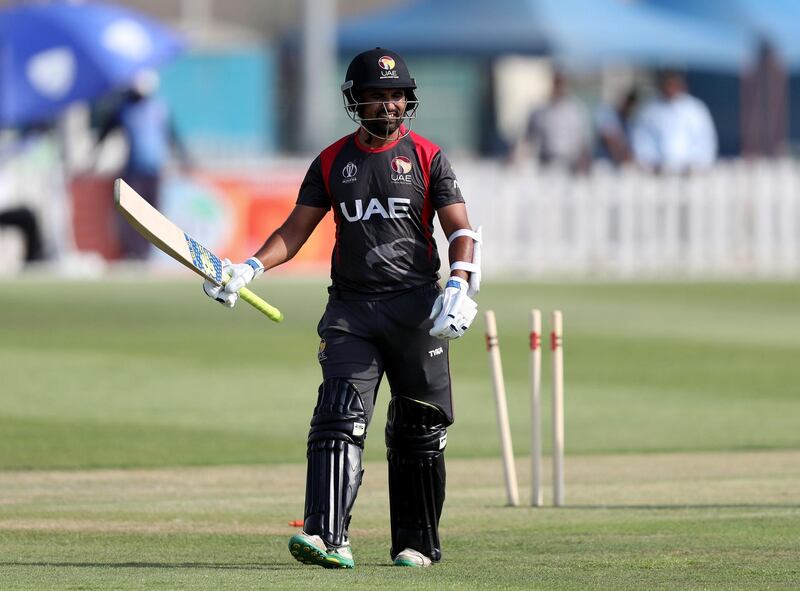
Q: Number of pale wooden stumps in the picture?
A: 3